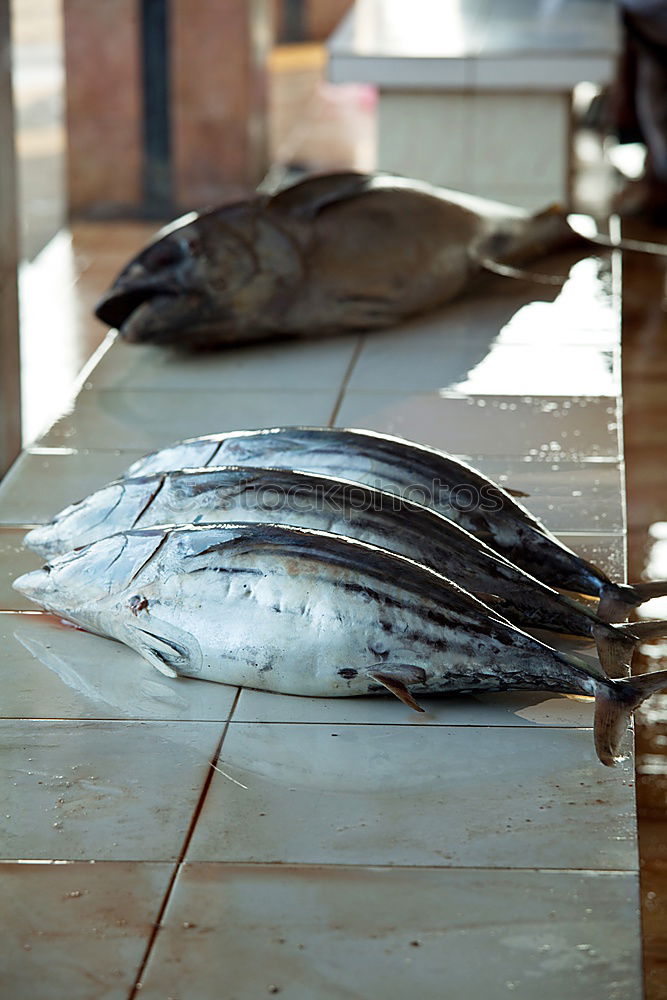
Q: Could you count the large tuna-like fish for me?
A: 4